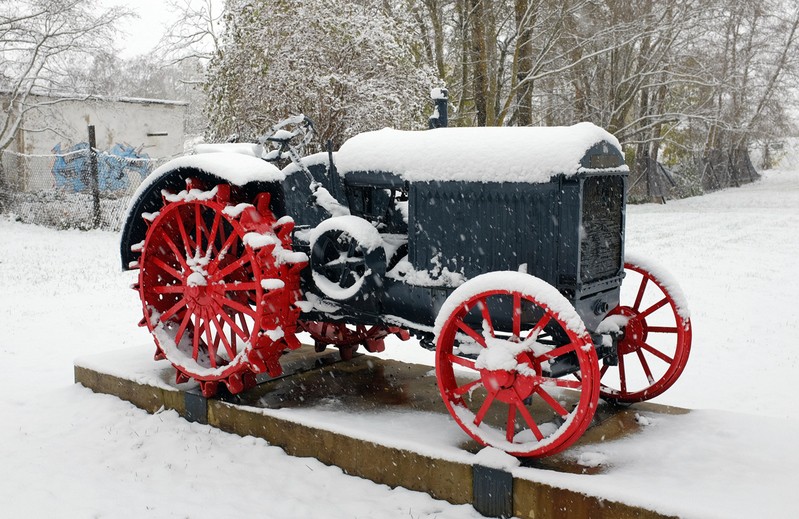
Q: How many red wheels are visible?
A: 4